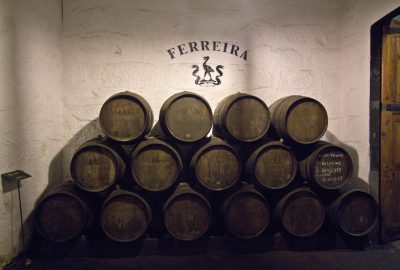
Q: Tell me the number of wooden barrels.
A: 15